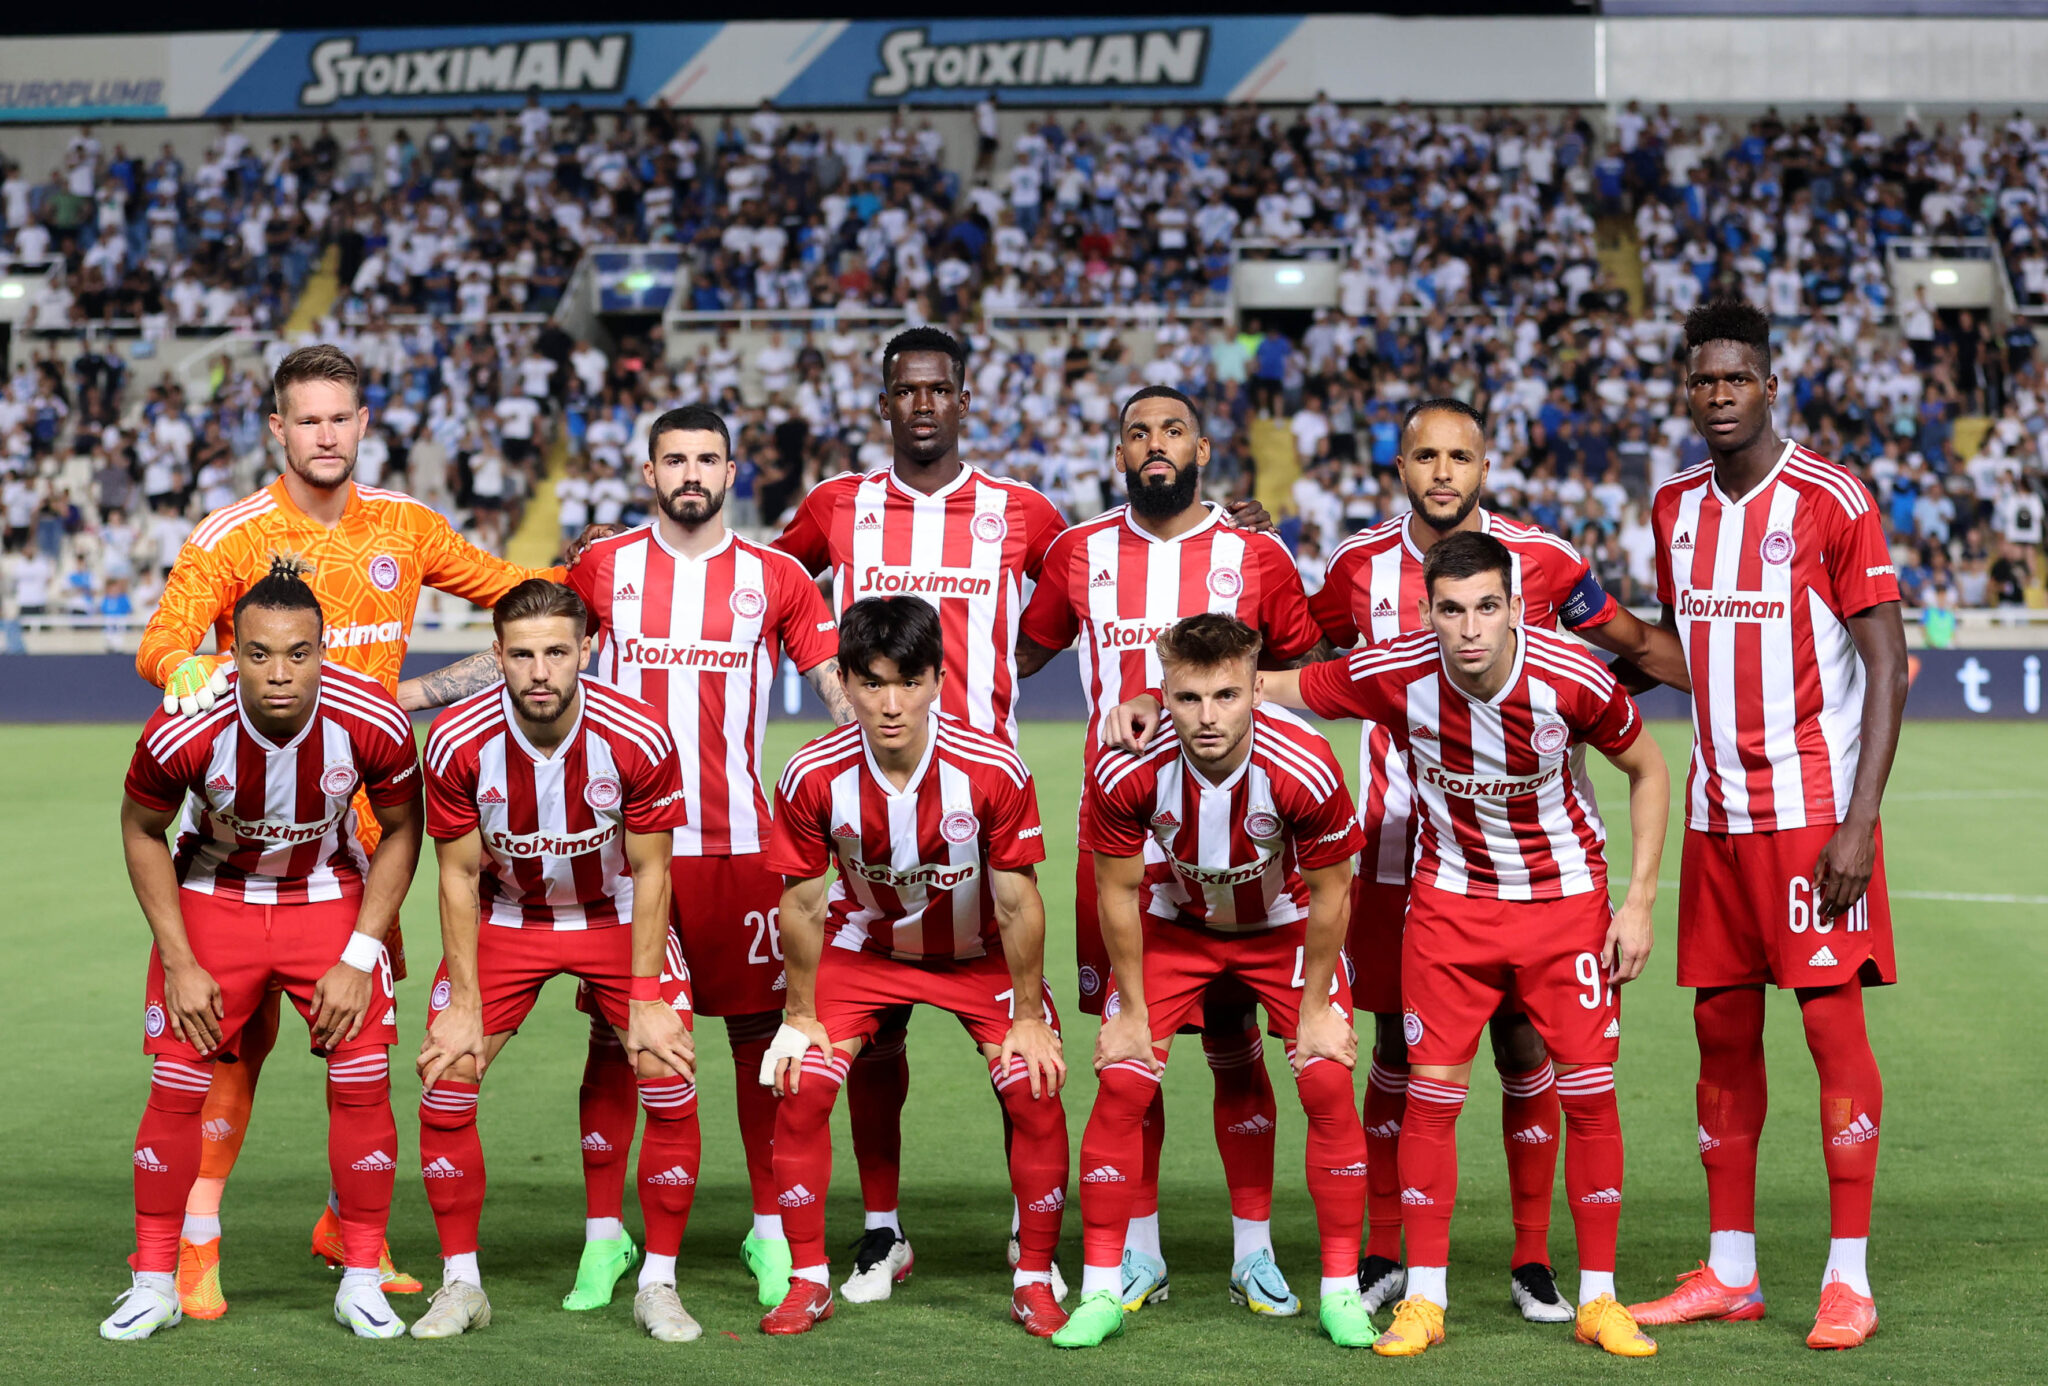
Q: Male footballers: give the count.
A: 11